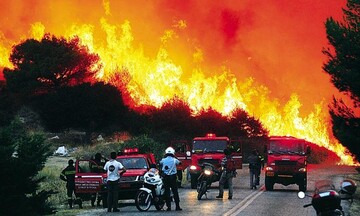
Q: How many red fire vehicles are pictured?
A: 3